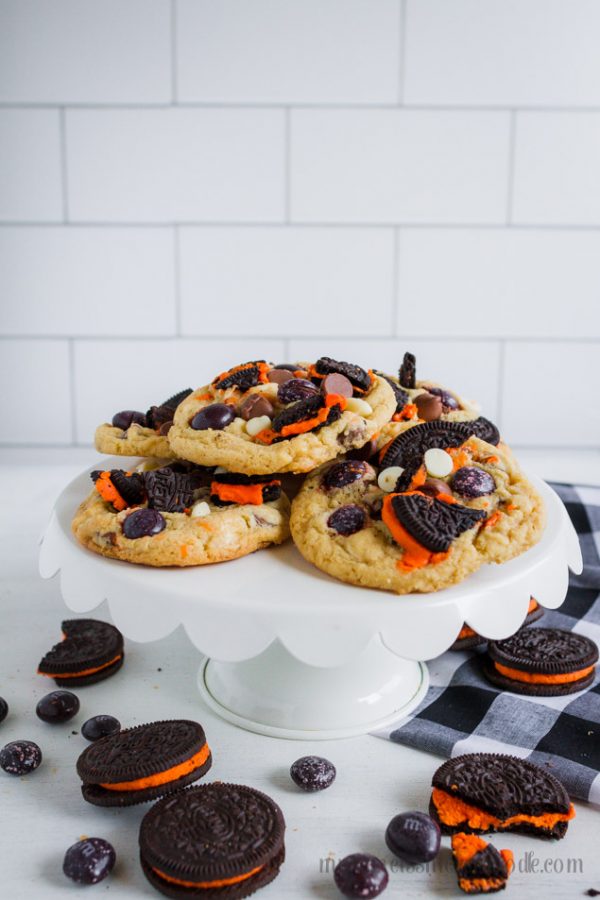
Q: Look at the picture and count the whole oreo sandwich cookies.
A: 3